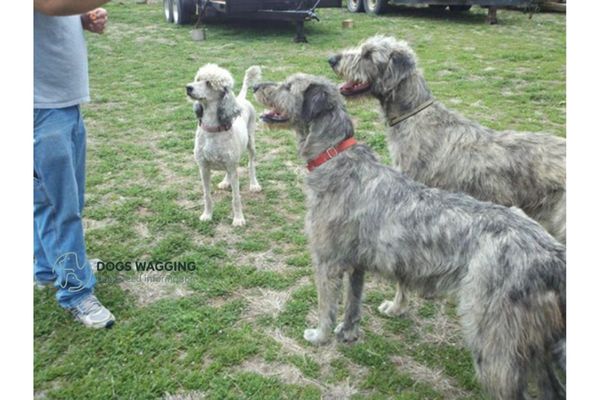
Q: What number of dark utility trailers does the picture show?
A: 2